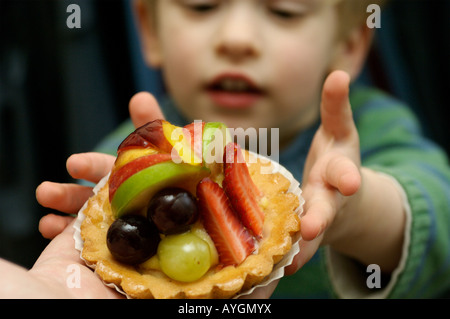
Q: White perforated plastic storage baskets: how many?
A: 0